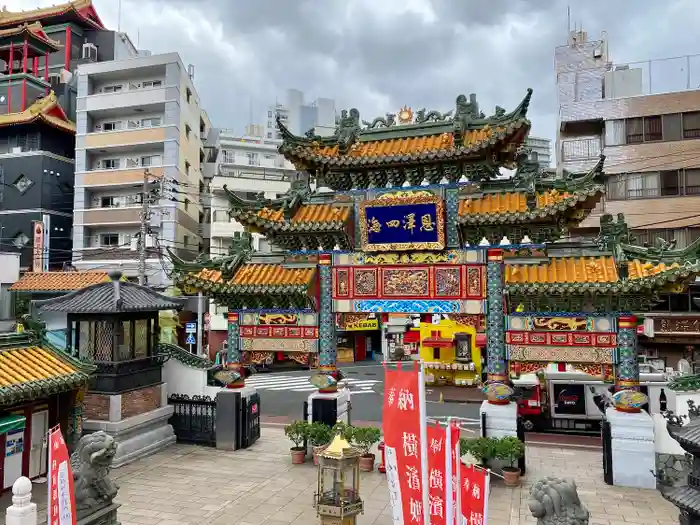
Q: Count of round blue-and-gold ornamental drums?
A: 4